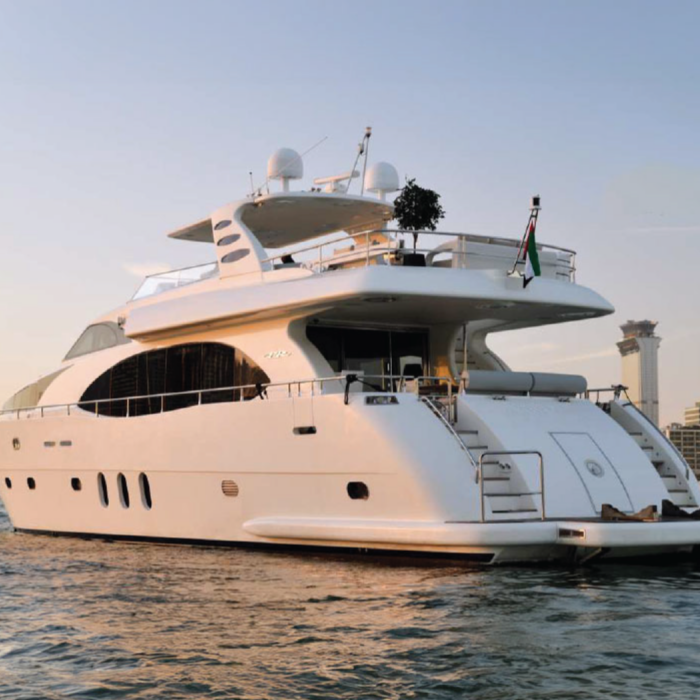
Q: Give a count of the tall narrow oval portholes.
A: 3